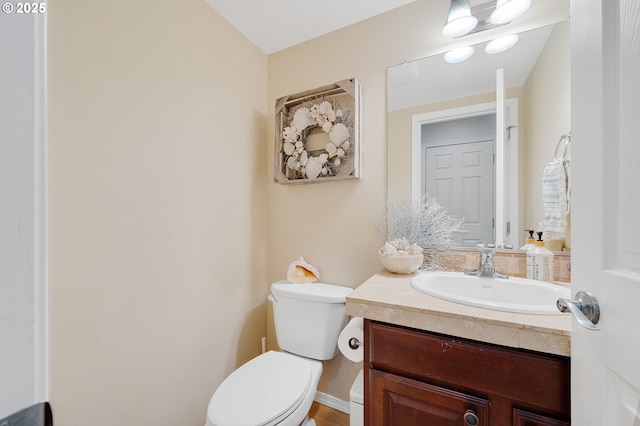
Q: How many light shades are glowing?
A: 2